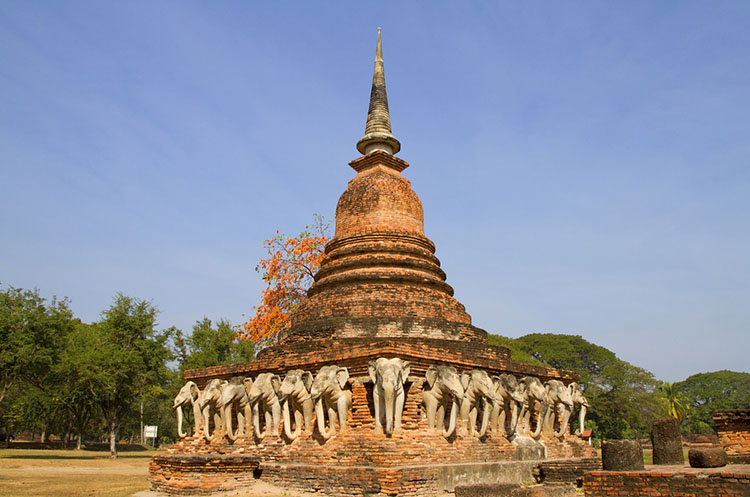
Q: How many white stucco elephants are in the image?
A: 13